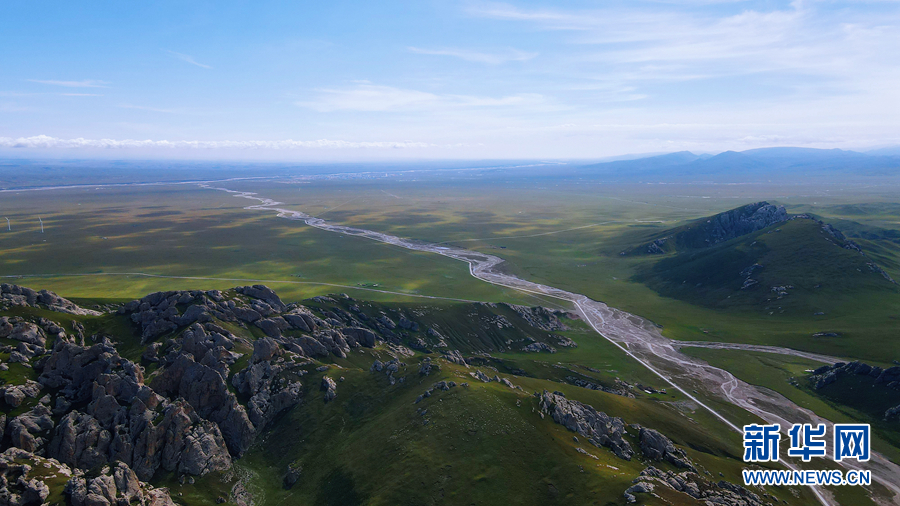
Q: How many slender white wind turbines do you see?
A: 2